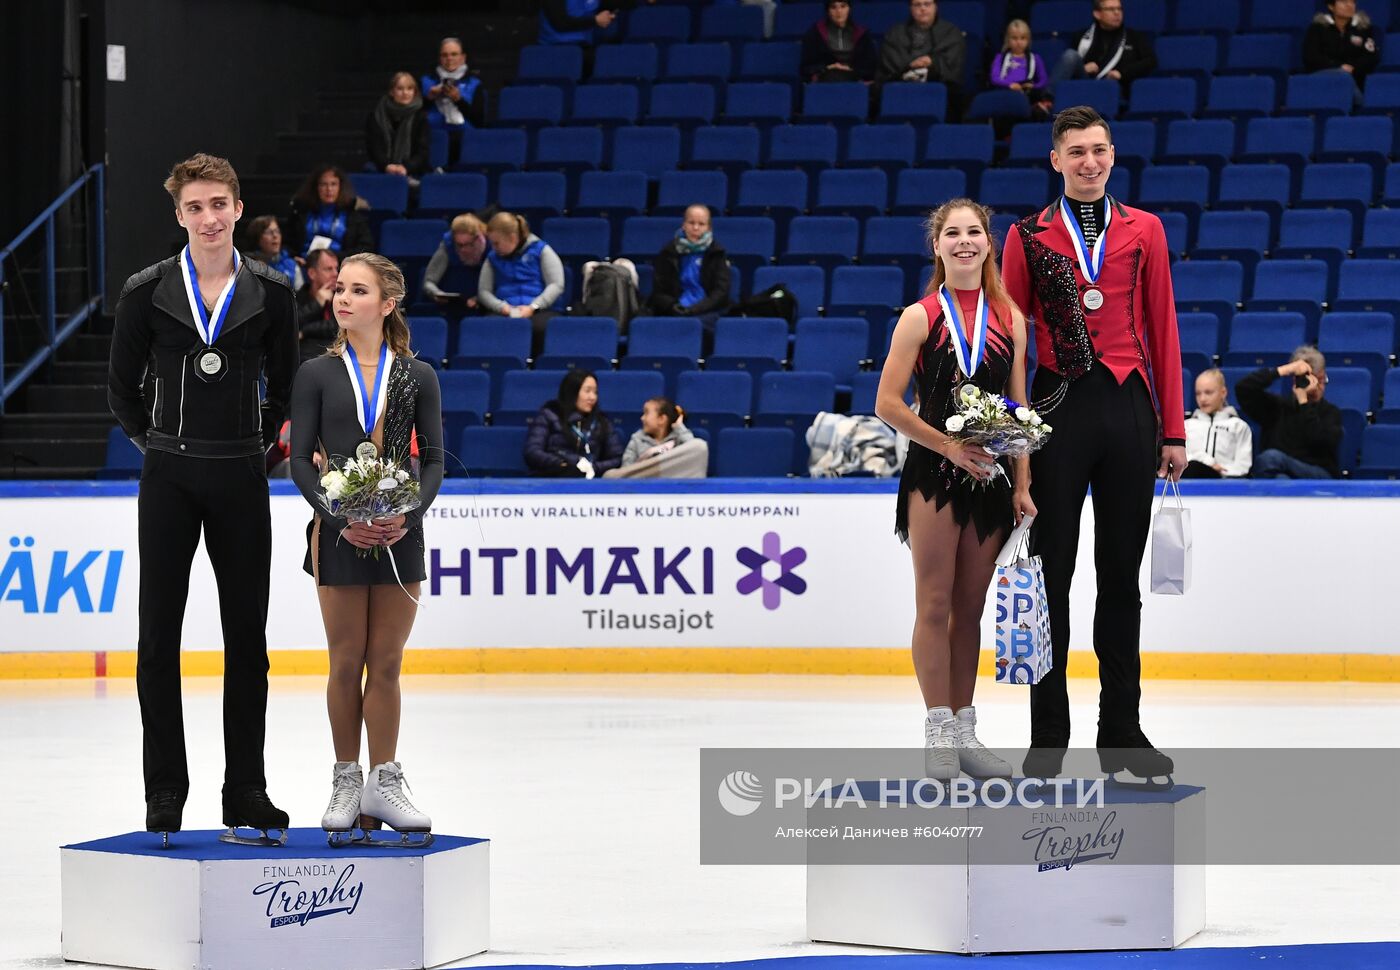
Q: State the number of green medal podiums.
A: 0